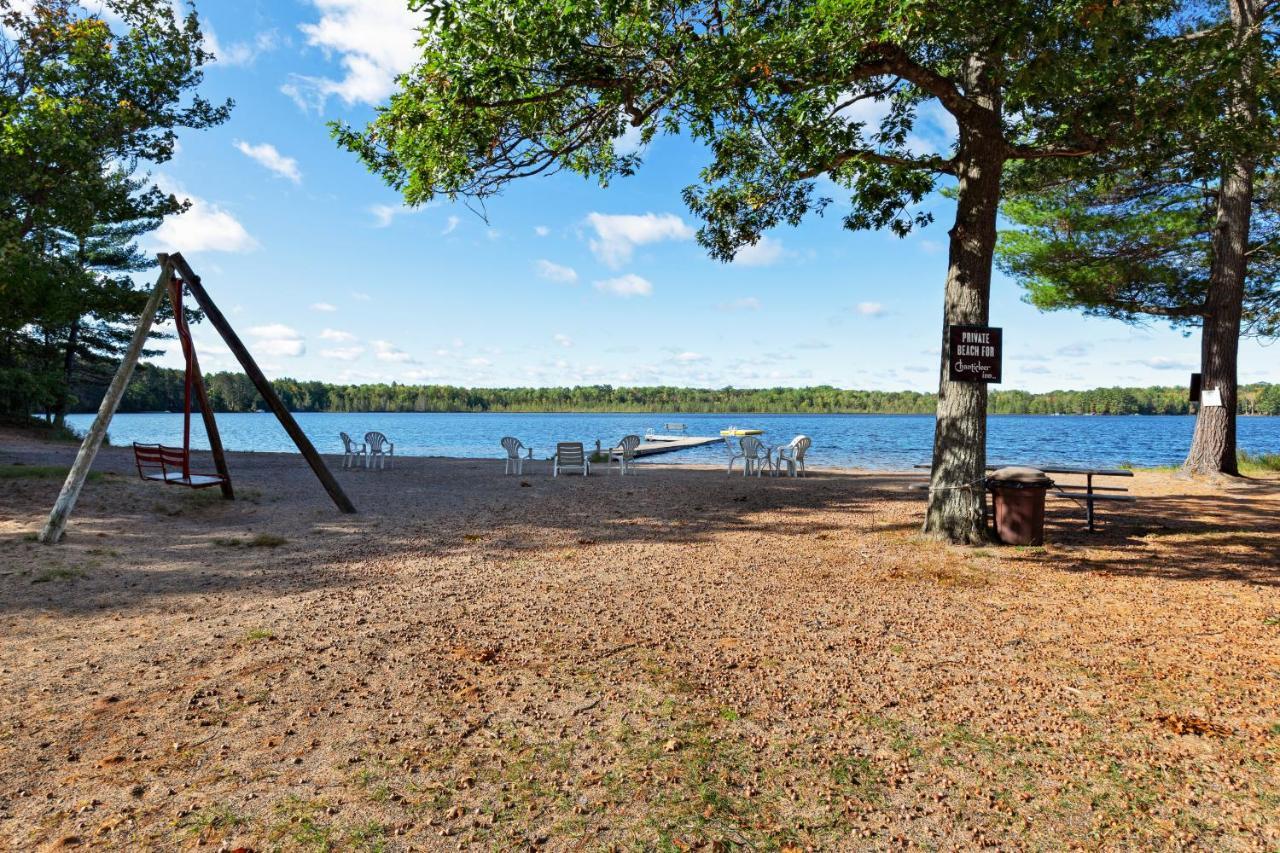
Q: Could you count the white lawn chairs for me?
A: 8